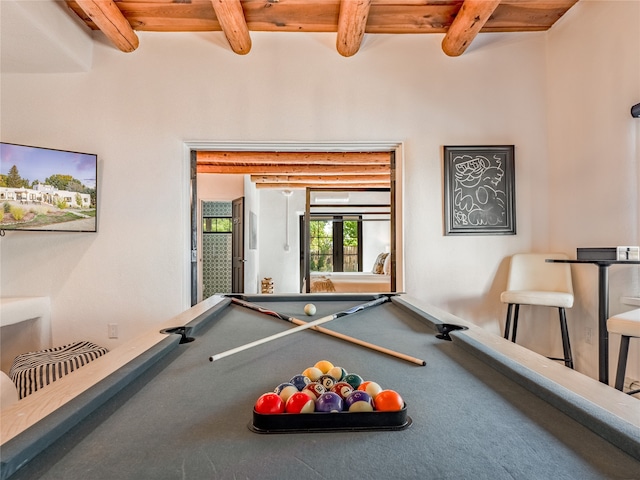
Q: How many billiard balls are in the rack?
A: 15